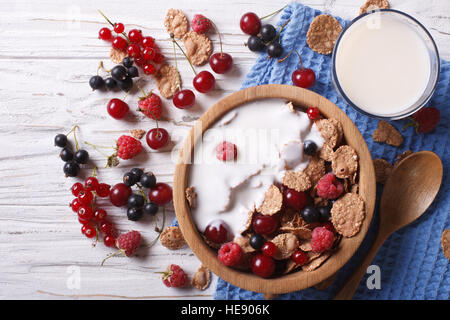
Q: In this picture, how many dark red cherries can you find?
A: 13